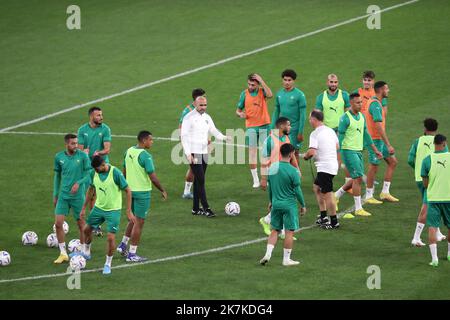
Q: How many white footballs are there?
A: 7